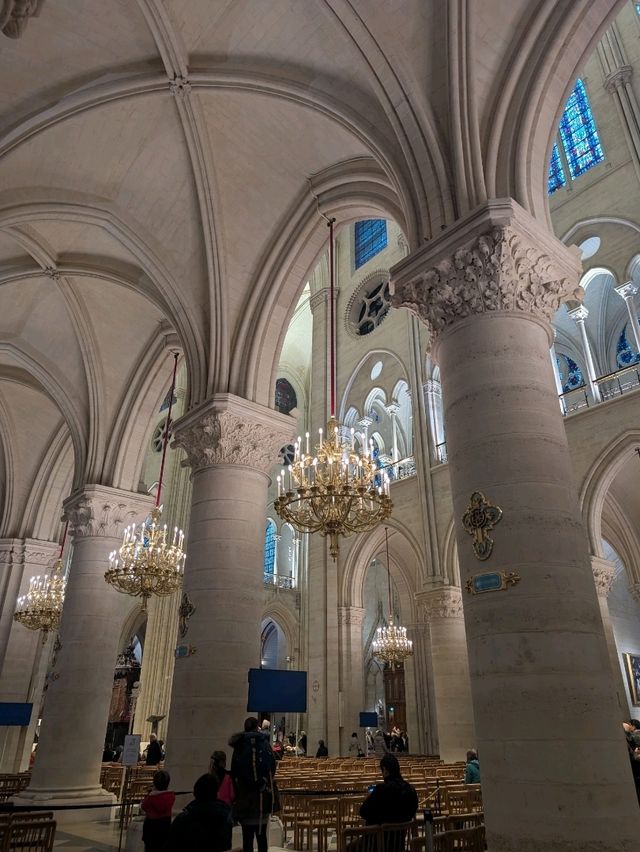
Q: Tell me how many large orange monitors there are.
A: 0